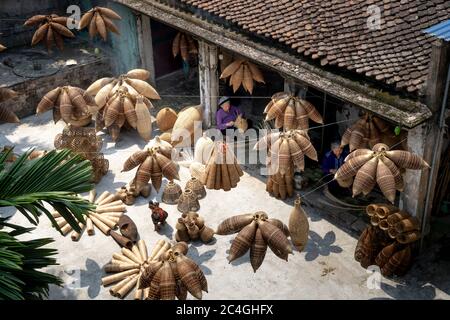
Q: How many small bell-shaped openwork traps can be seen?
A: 3